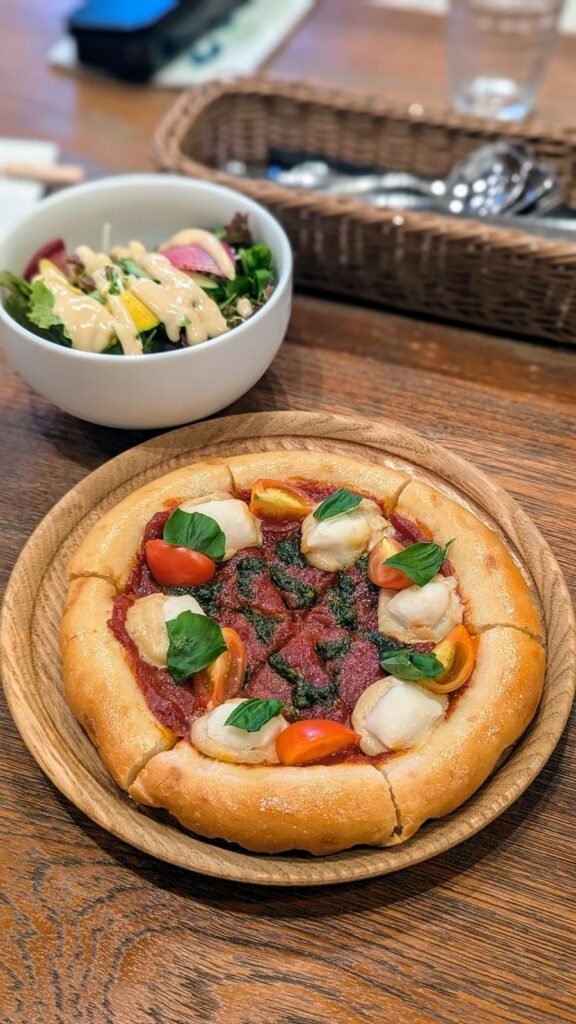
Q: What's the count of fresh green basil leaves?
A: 6